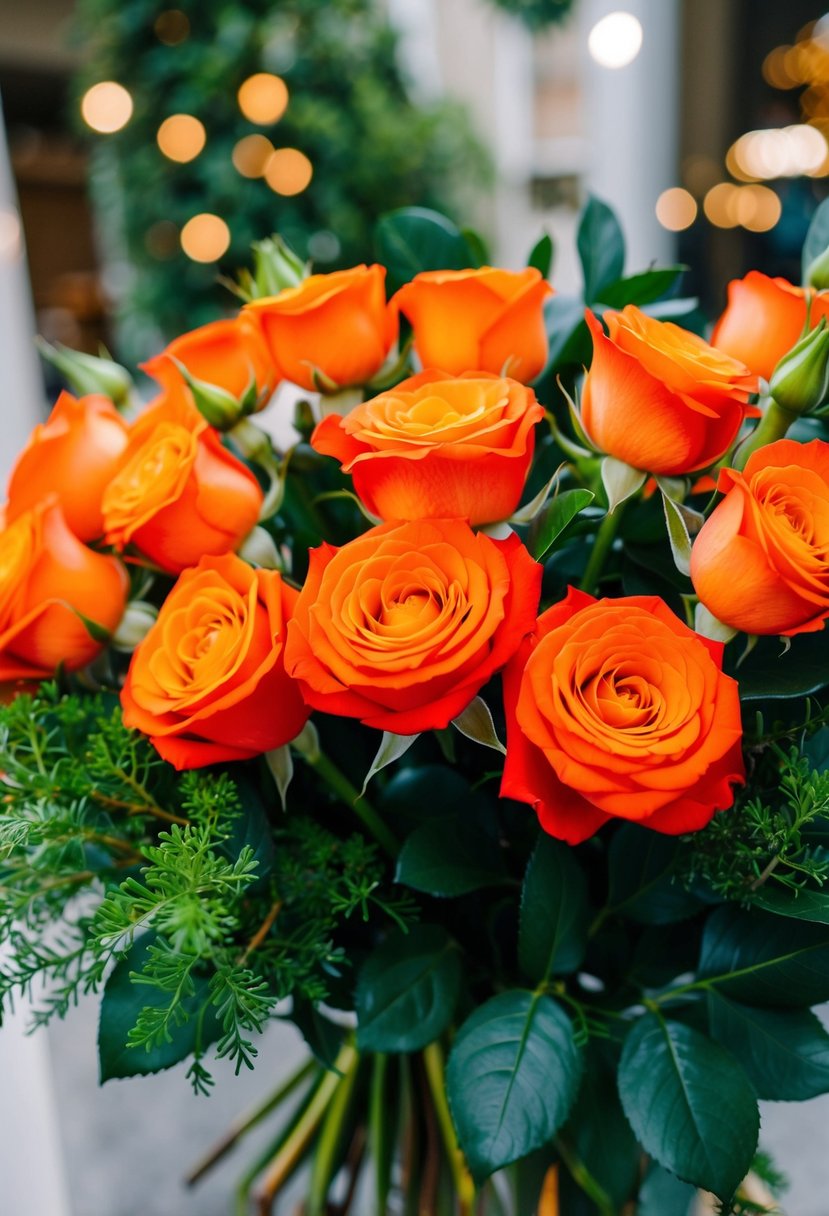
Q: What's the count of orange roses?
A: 13